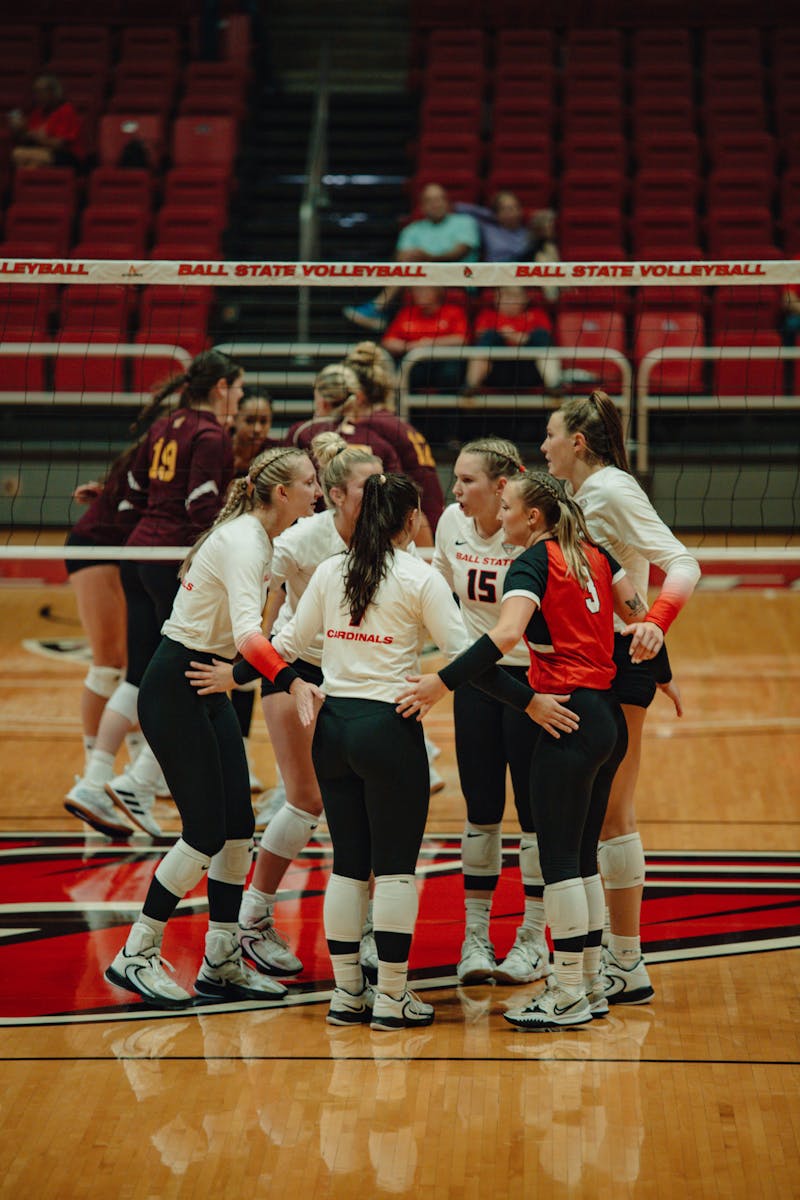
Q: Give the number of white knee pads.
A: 12